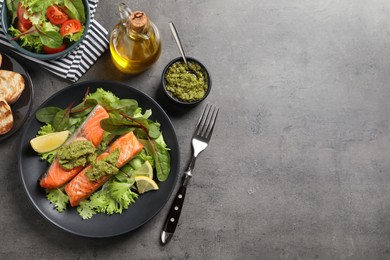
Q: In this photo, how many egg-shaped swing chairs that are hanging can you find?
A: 0